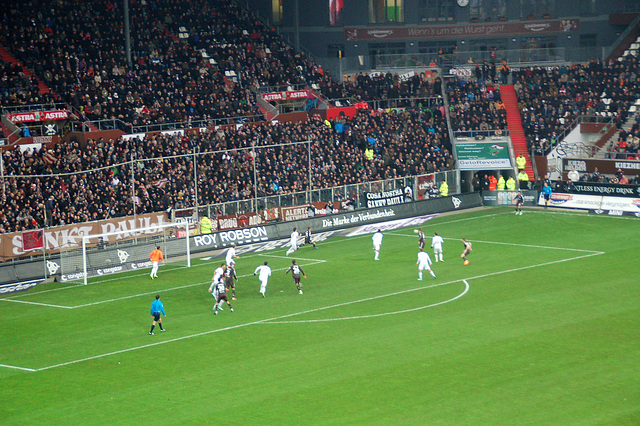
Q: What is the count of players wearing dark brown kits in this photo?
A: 7